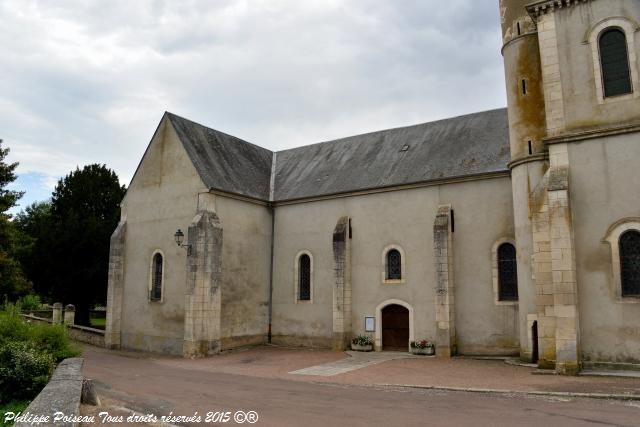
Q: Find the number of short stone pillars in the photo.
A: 2